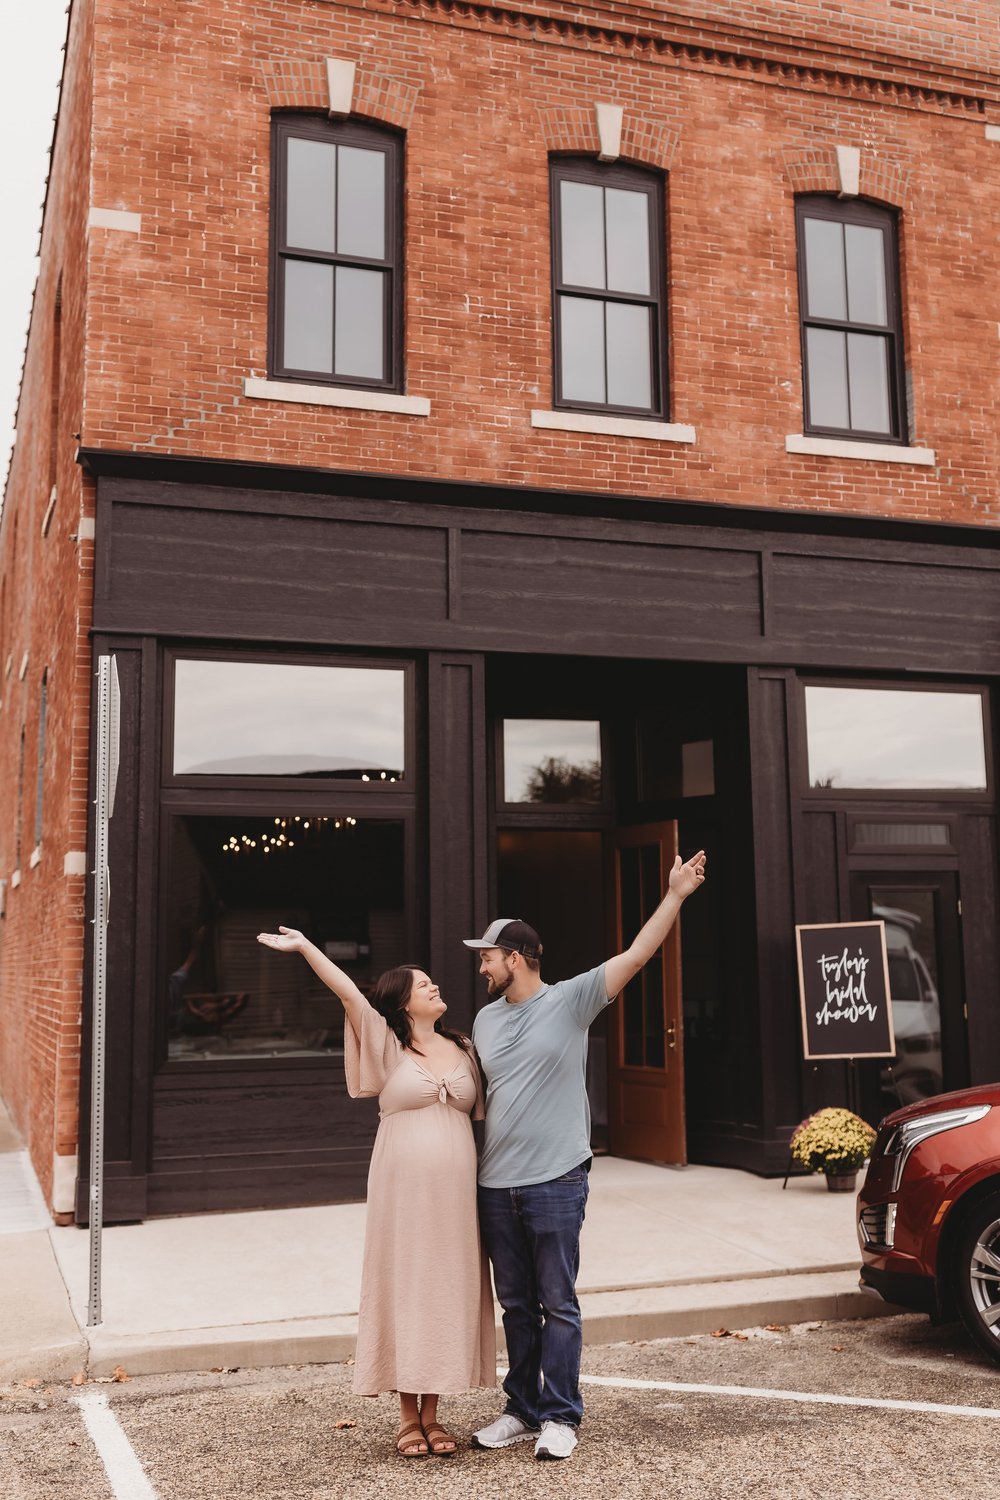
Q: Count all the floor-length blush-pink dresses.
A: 1